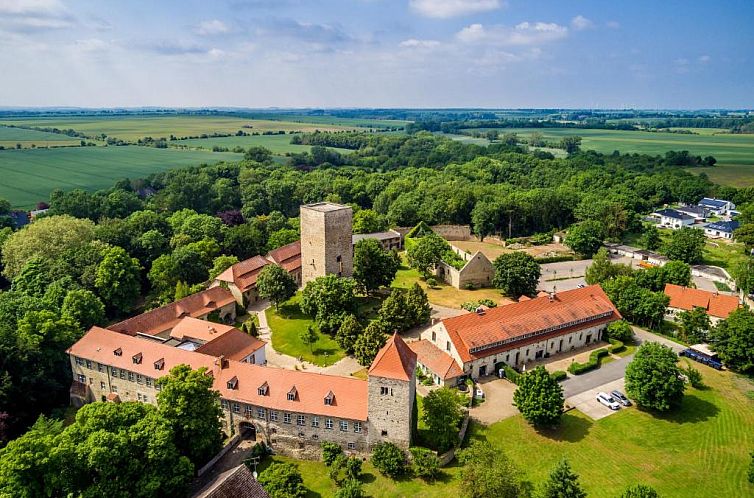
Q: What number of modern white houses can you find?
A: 4